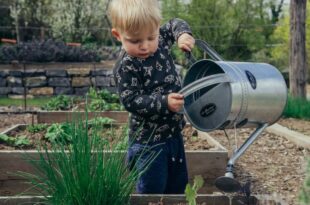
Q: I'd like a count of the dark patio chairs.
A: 0